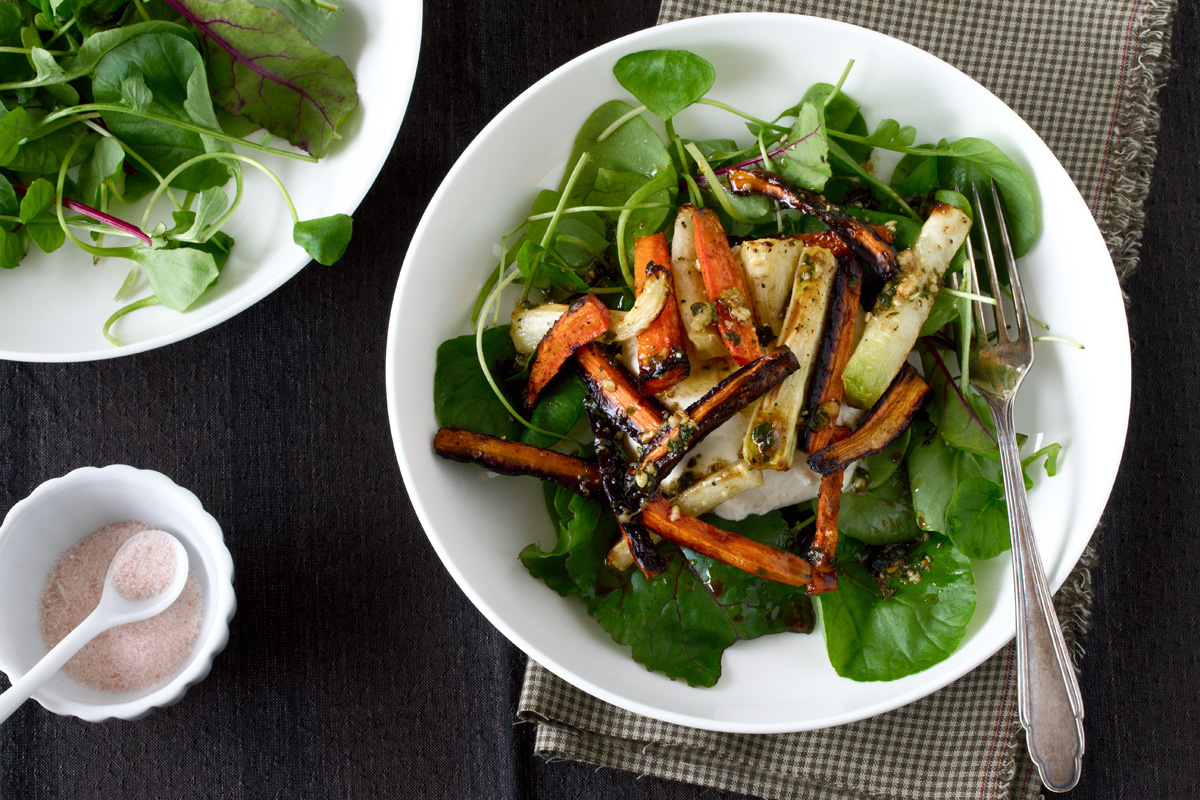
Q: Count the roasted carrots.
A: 13